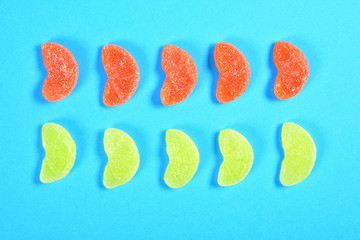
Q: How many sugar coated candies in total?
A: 10